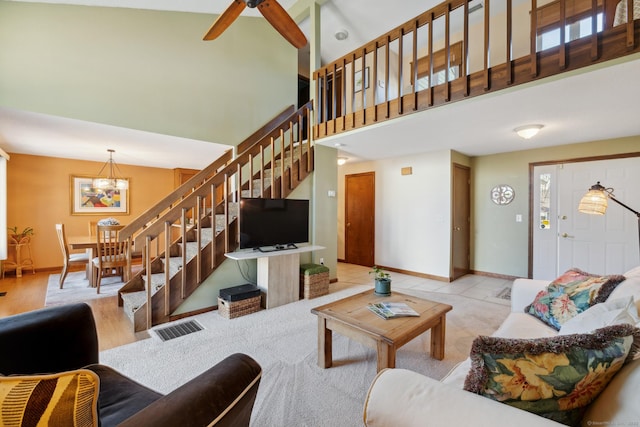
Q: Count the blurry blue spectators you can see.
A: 0